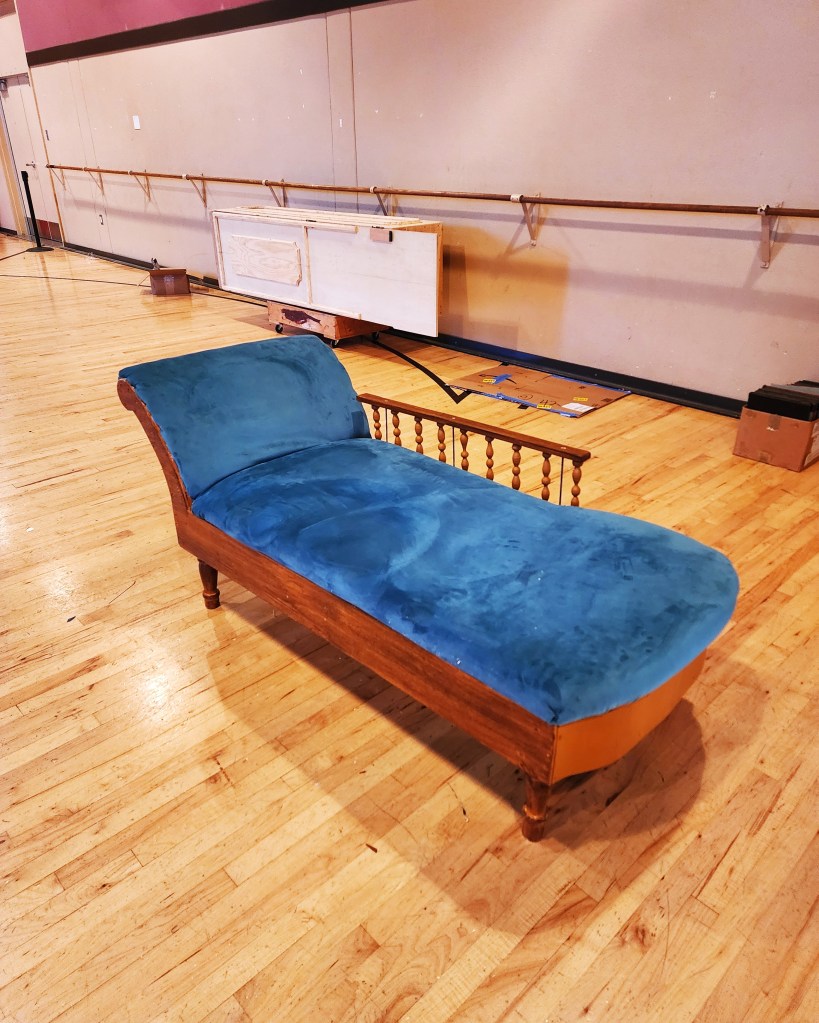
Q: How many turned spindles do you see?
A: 9